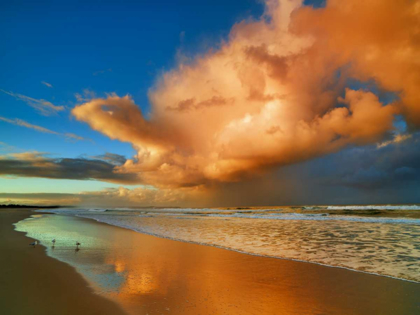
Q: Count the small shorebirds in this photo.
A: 3